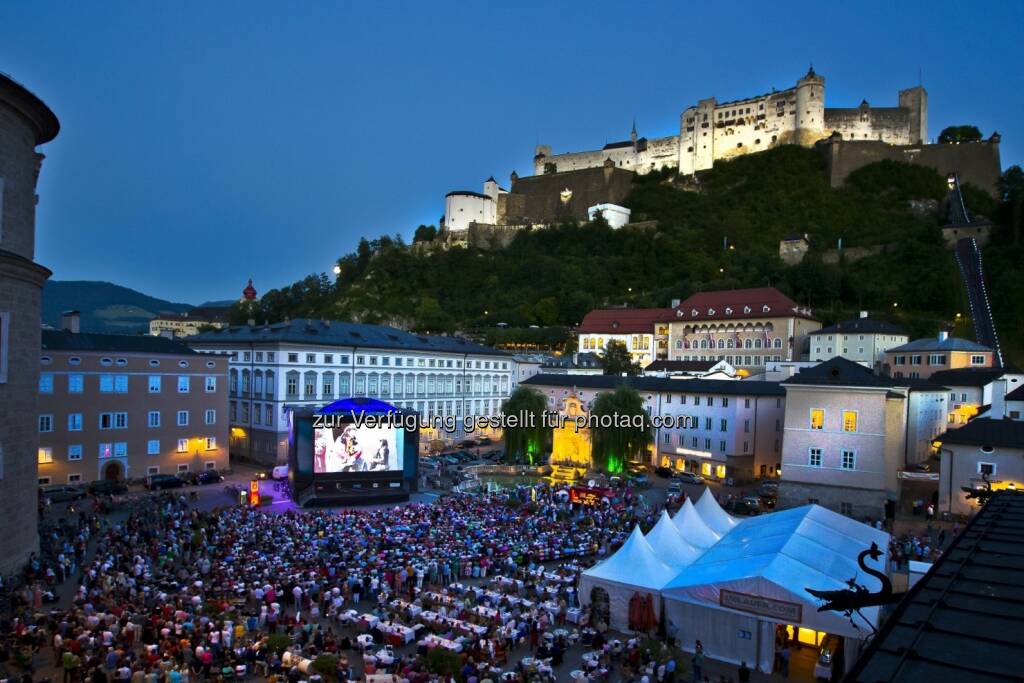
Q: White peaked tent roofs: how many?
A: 4